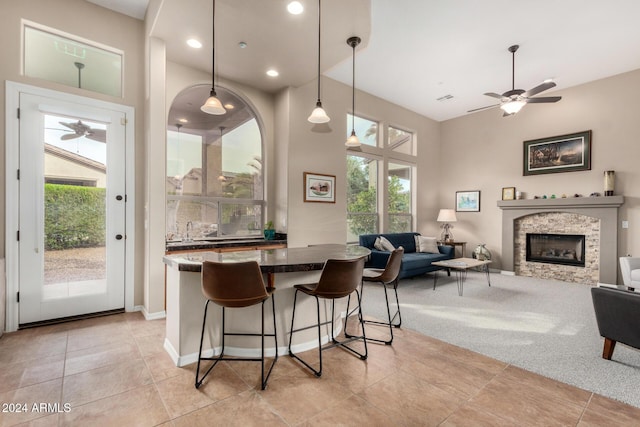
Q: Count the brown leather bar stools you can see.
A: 3